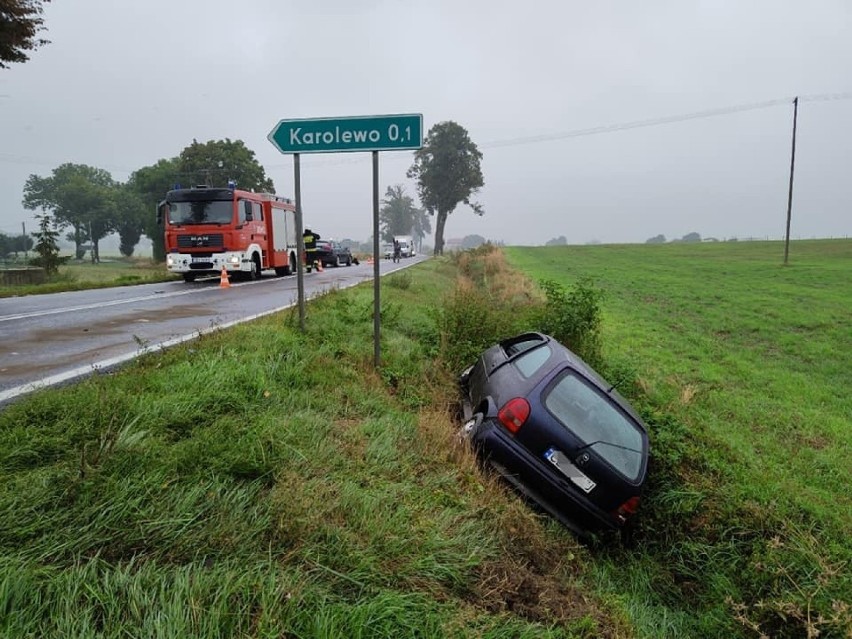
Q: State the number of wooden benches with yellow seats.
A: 0